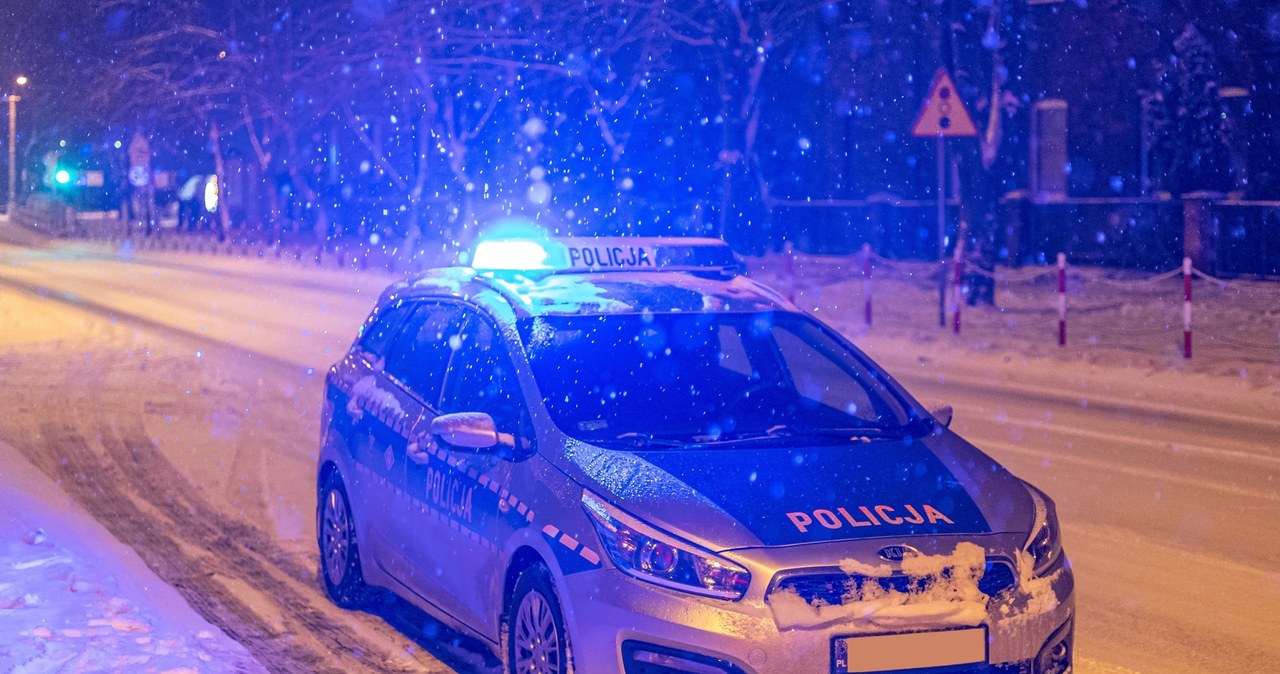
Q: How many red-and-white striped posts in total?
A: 5